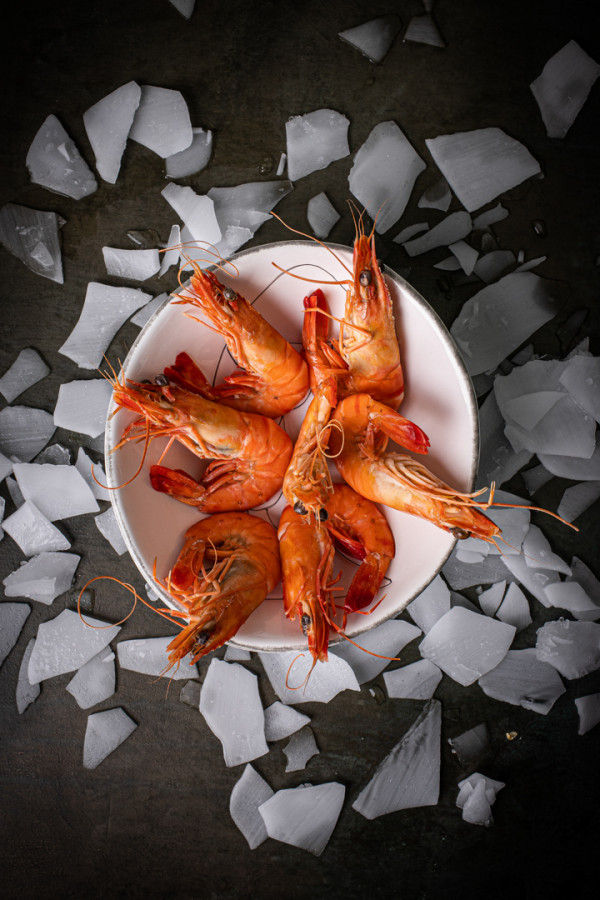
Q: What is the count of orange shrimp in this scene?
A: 7